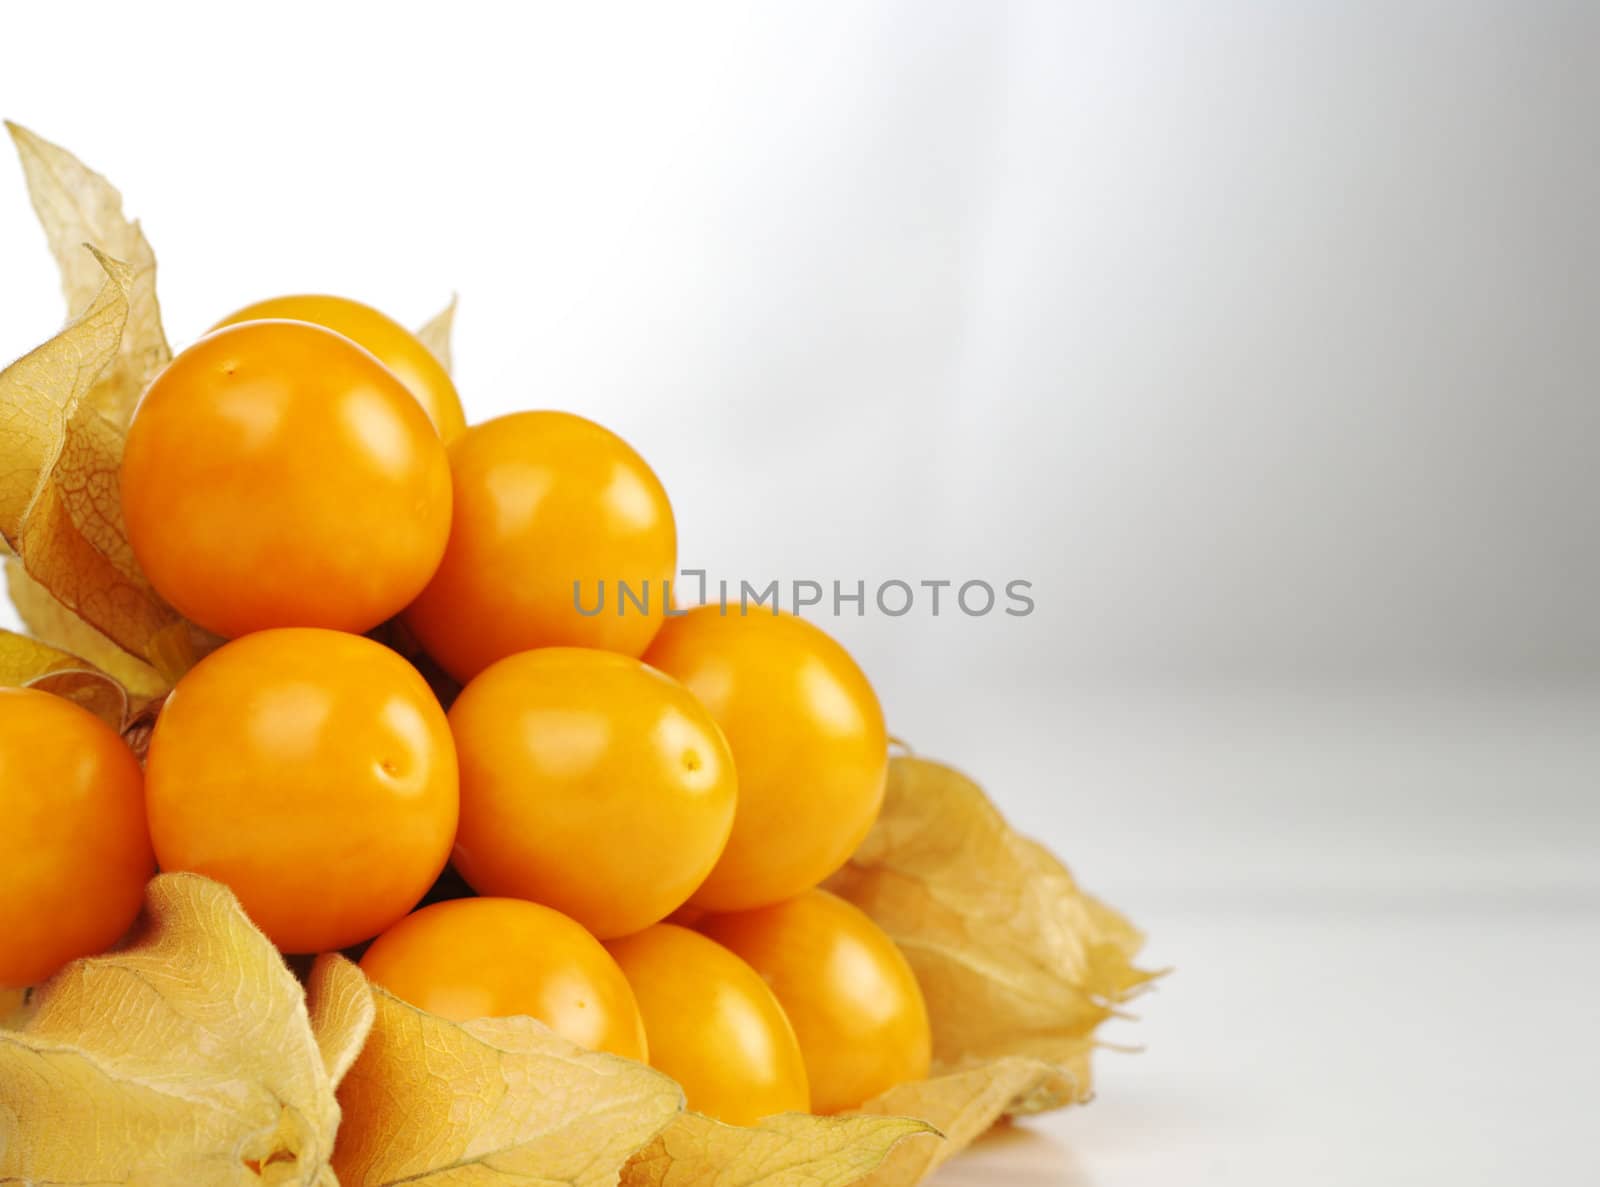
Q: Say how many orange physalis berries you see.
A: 10